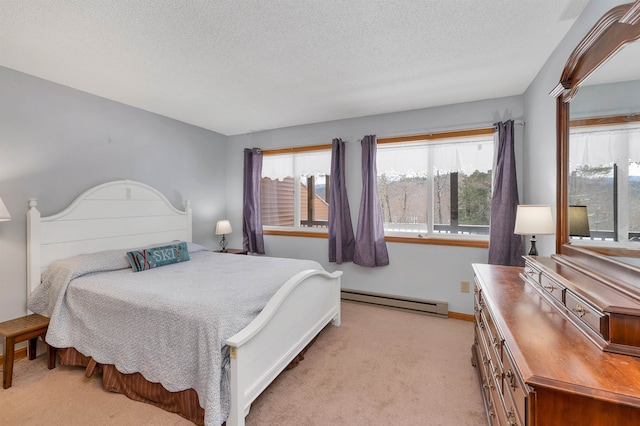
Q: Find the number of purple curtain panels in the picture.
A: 4